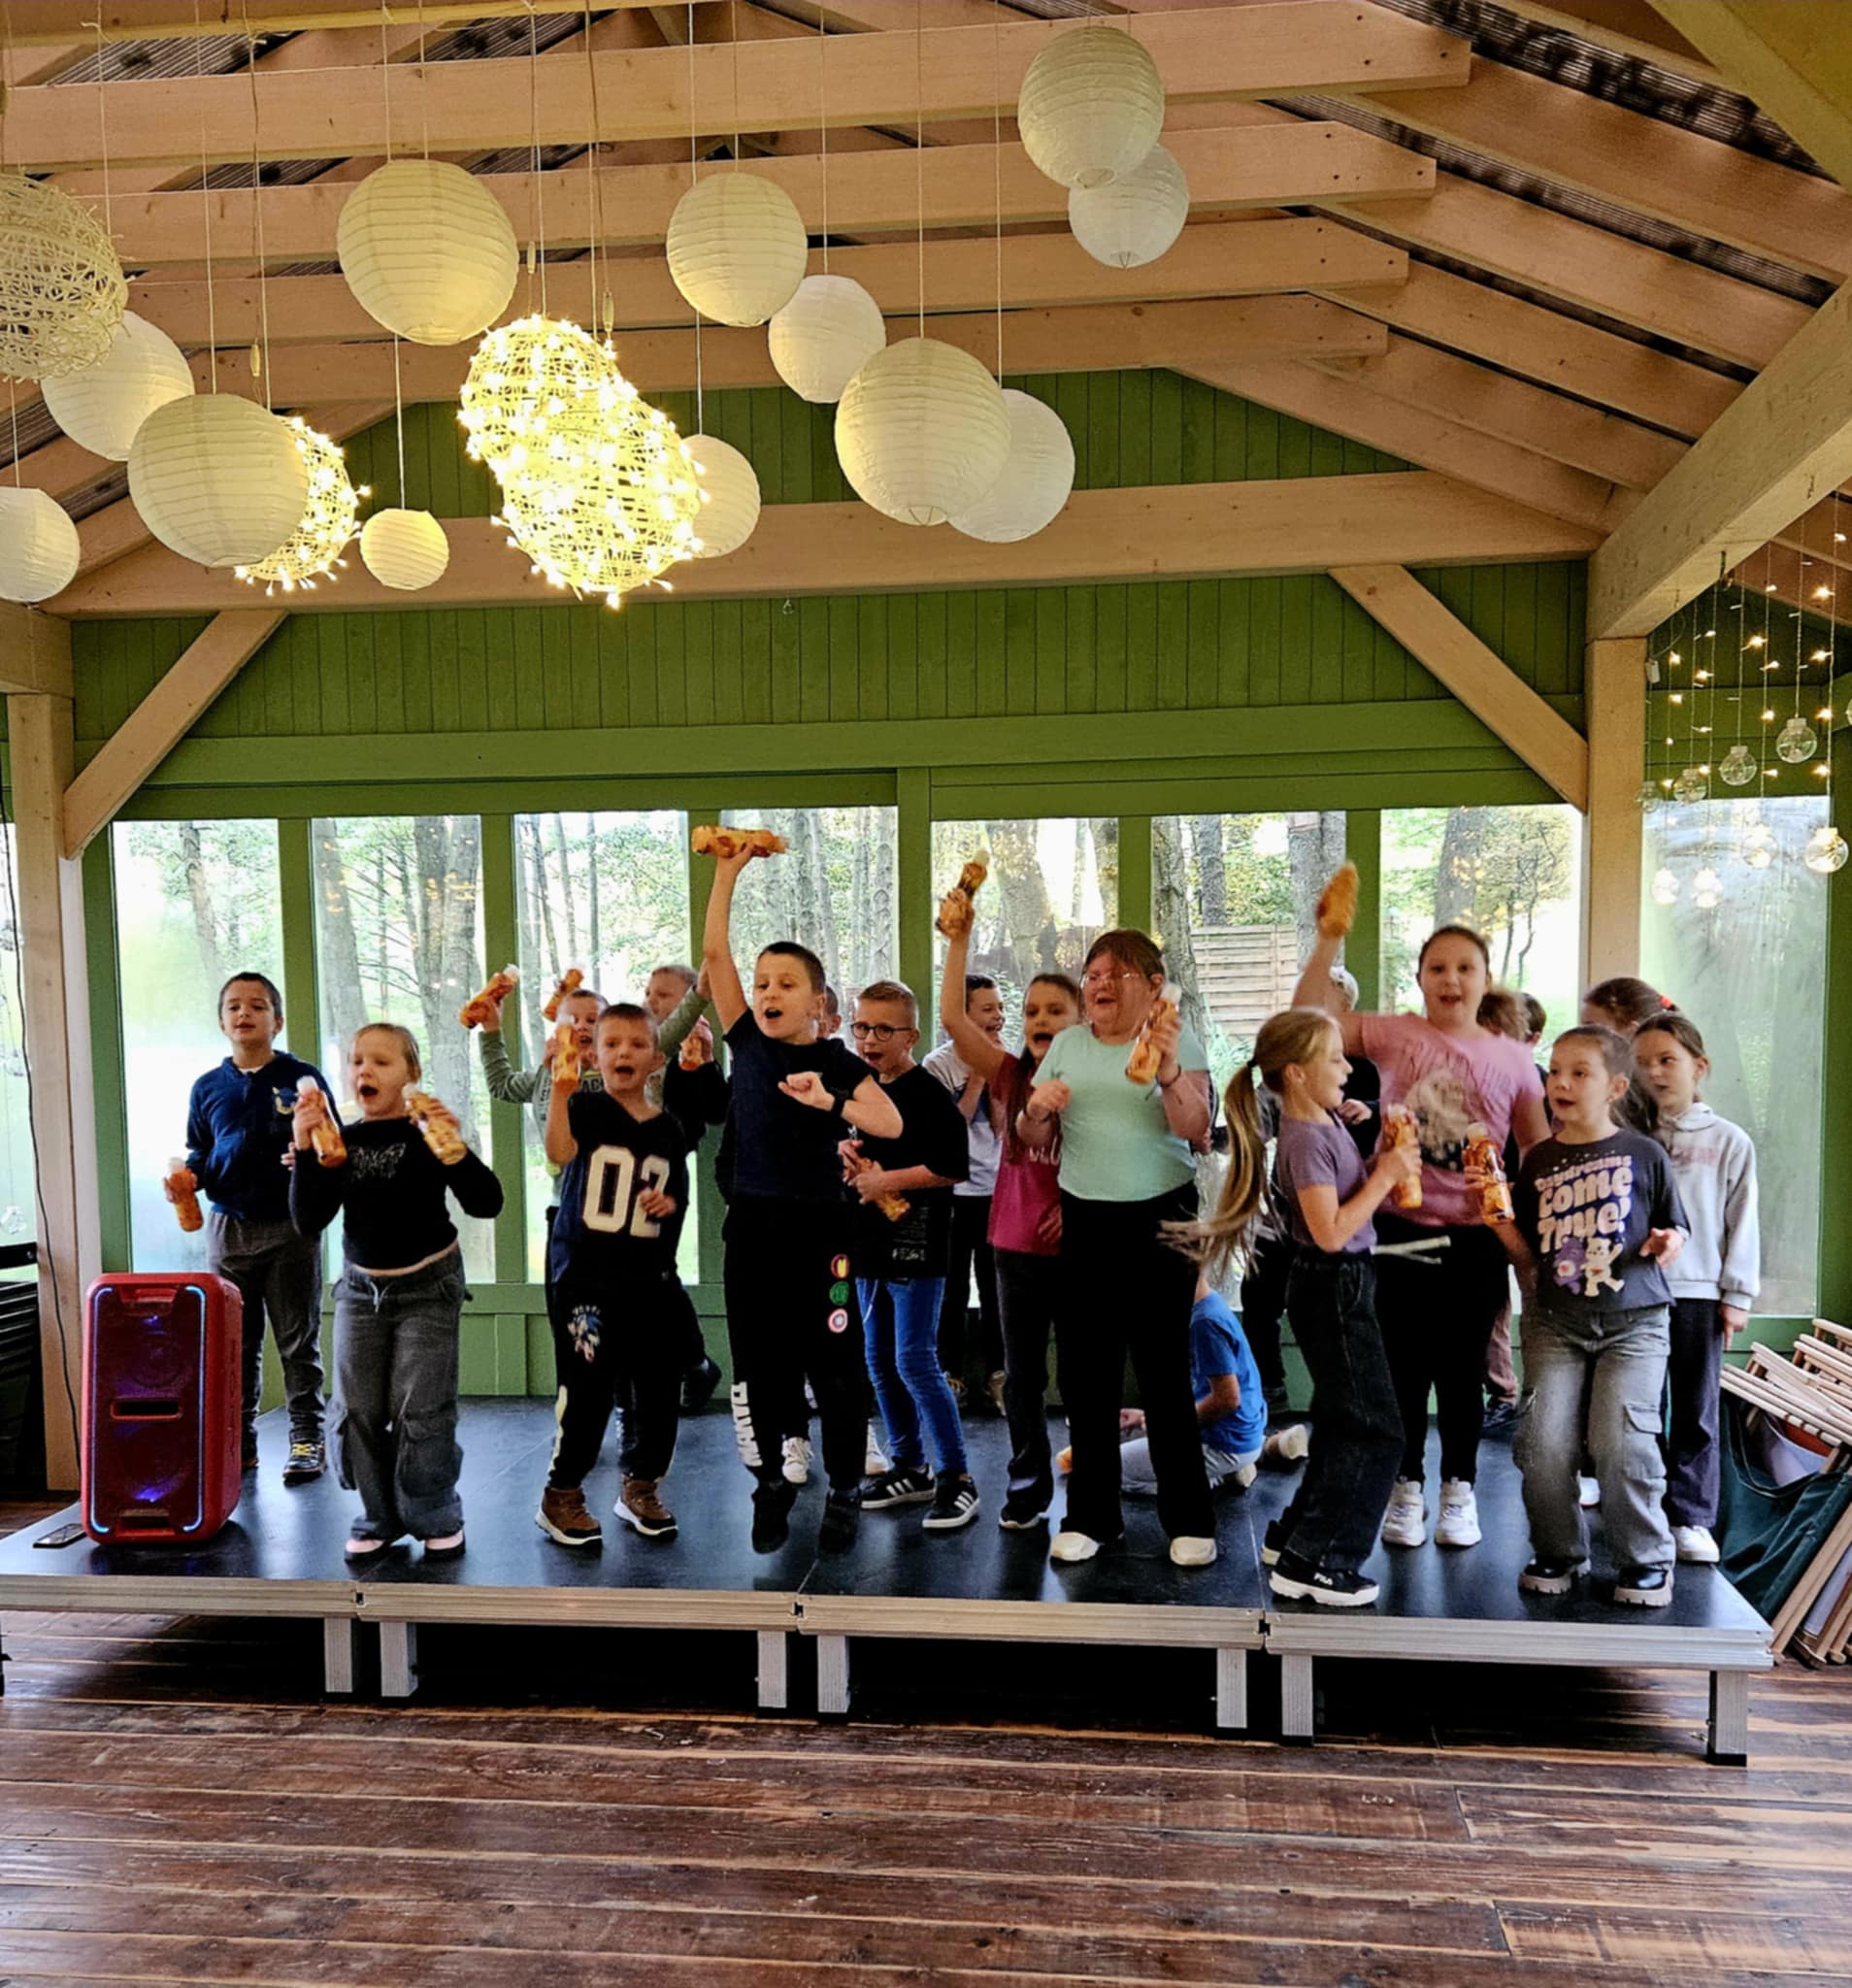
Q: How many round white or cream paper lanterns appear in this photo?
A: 12